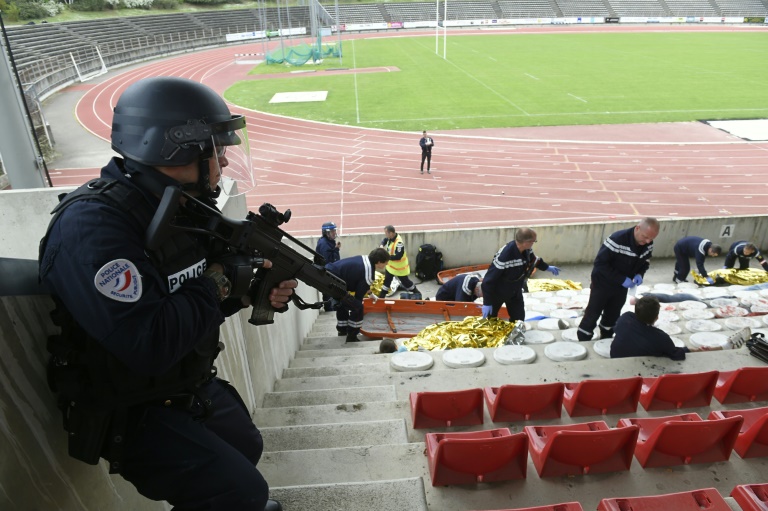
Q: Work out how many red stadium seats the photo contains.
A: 12